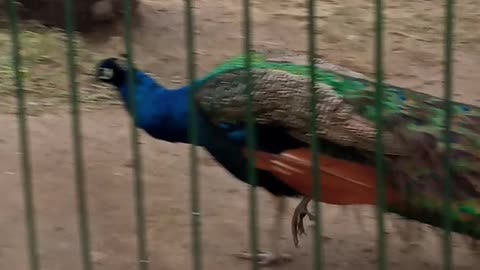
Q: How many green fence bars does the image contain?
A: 8